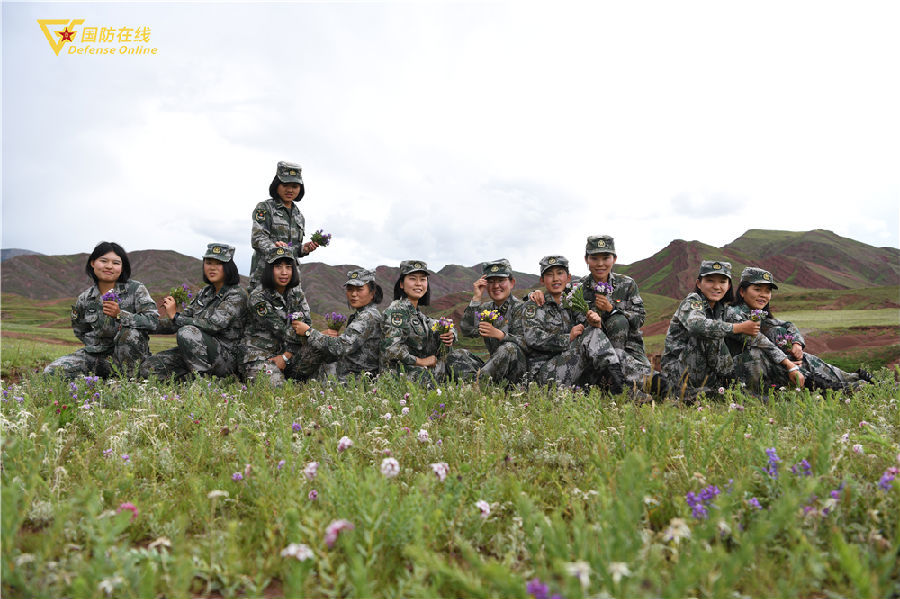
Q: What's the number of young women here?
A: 11